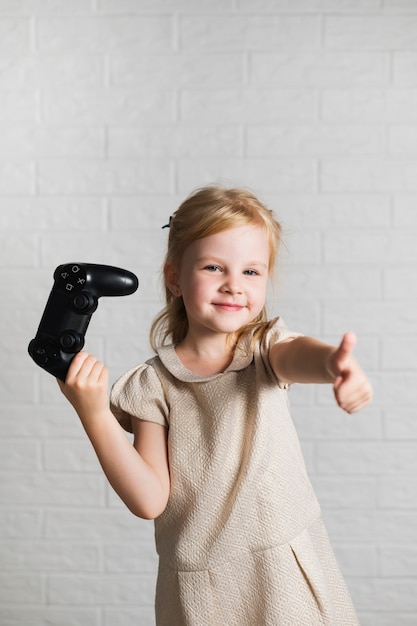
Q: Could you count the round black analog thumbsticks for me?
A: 2